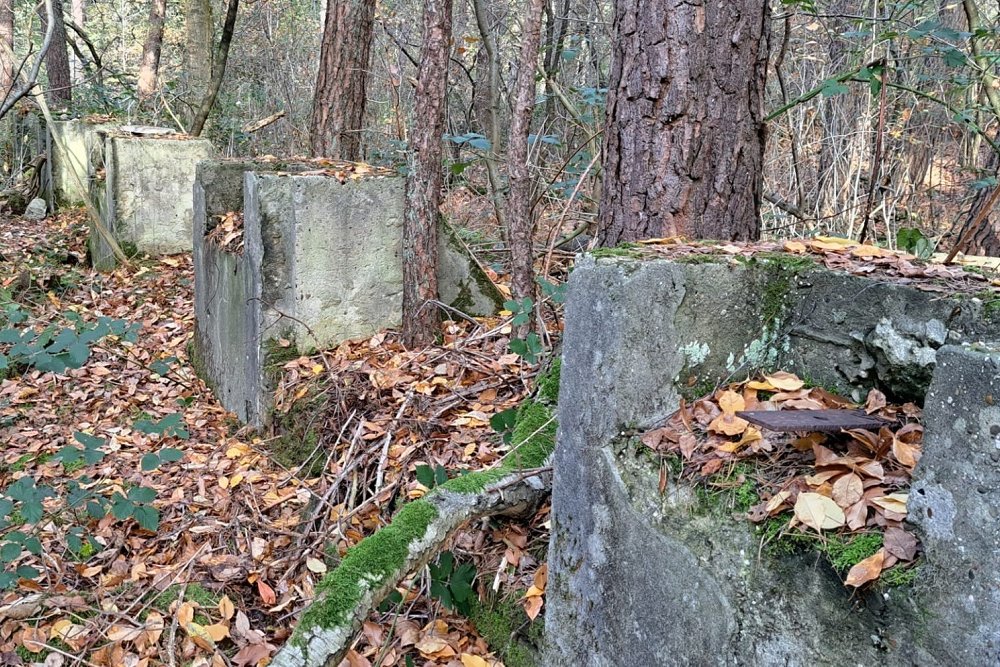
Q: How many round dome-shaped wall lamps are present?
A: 0